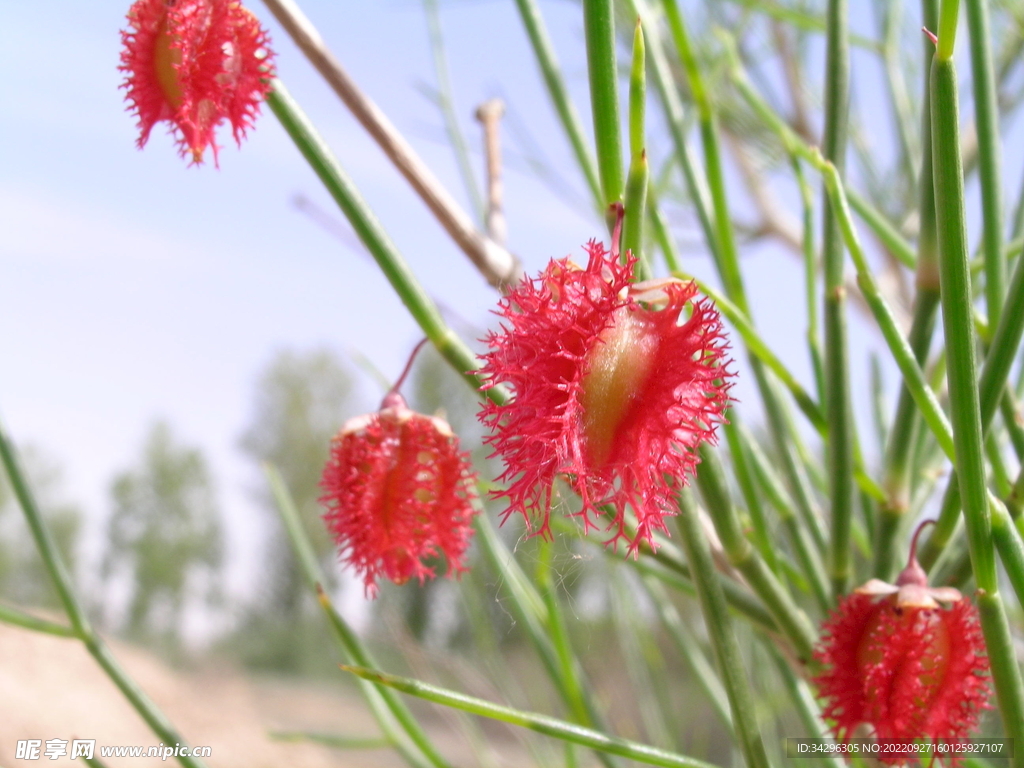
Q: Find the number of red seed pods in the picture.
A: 4